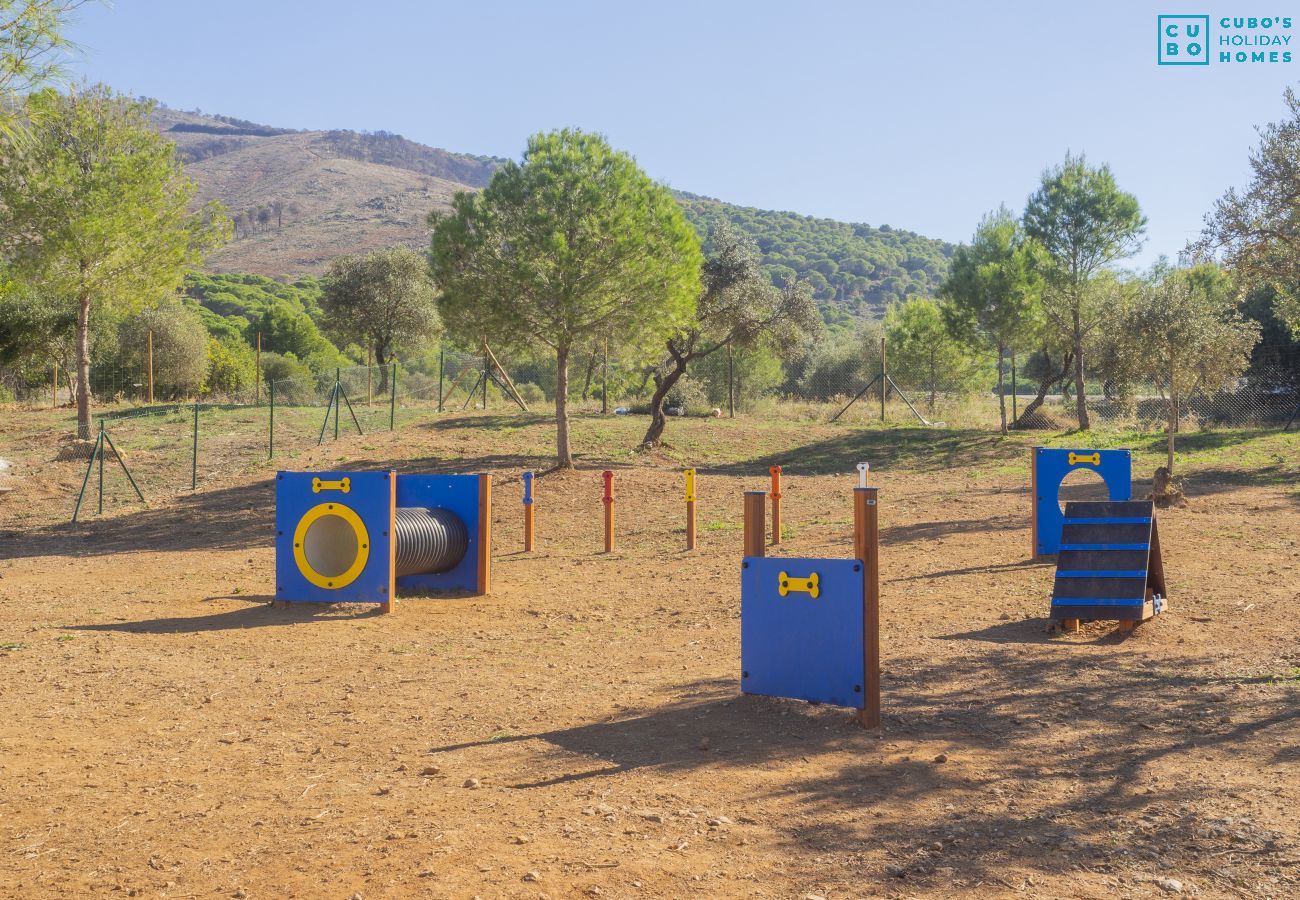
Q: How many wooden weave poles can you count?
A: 5